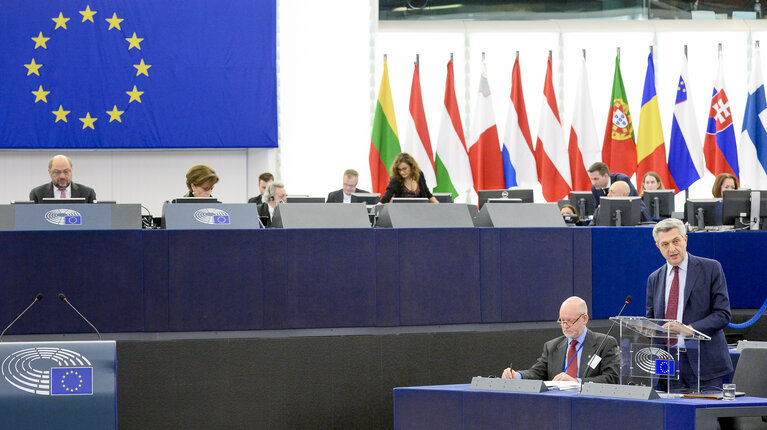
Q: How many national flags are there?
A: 12